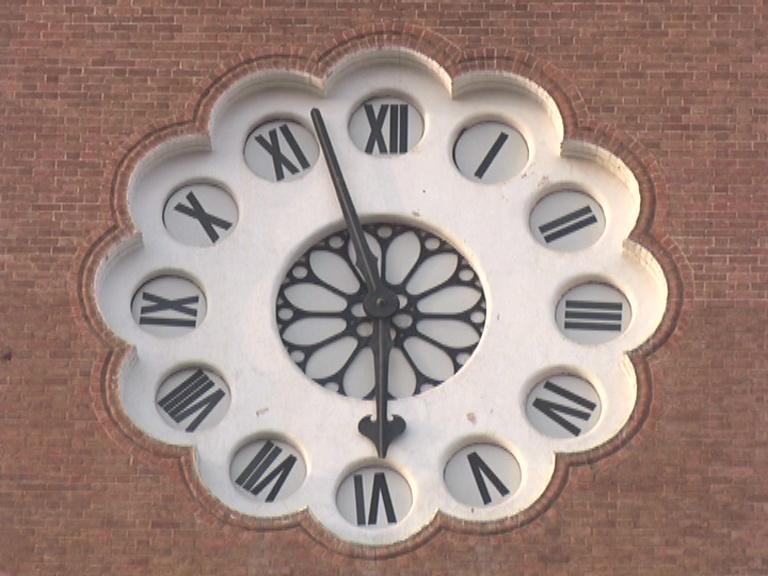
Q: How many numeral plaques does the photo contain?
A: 12